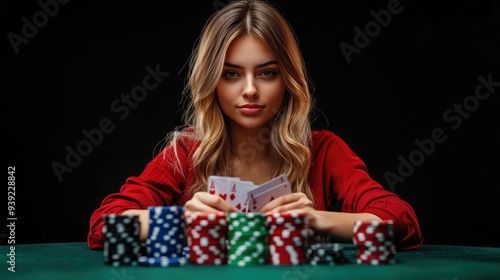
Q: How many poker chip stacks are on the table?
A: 7